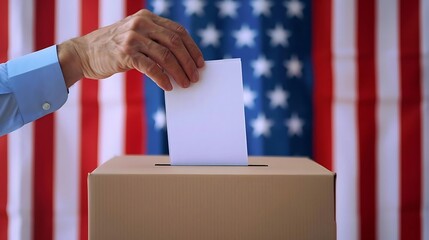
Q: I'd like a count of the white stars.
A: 15